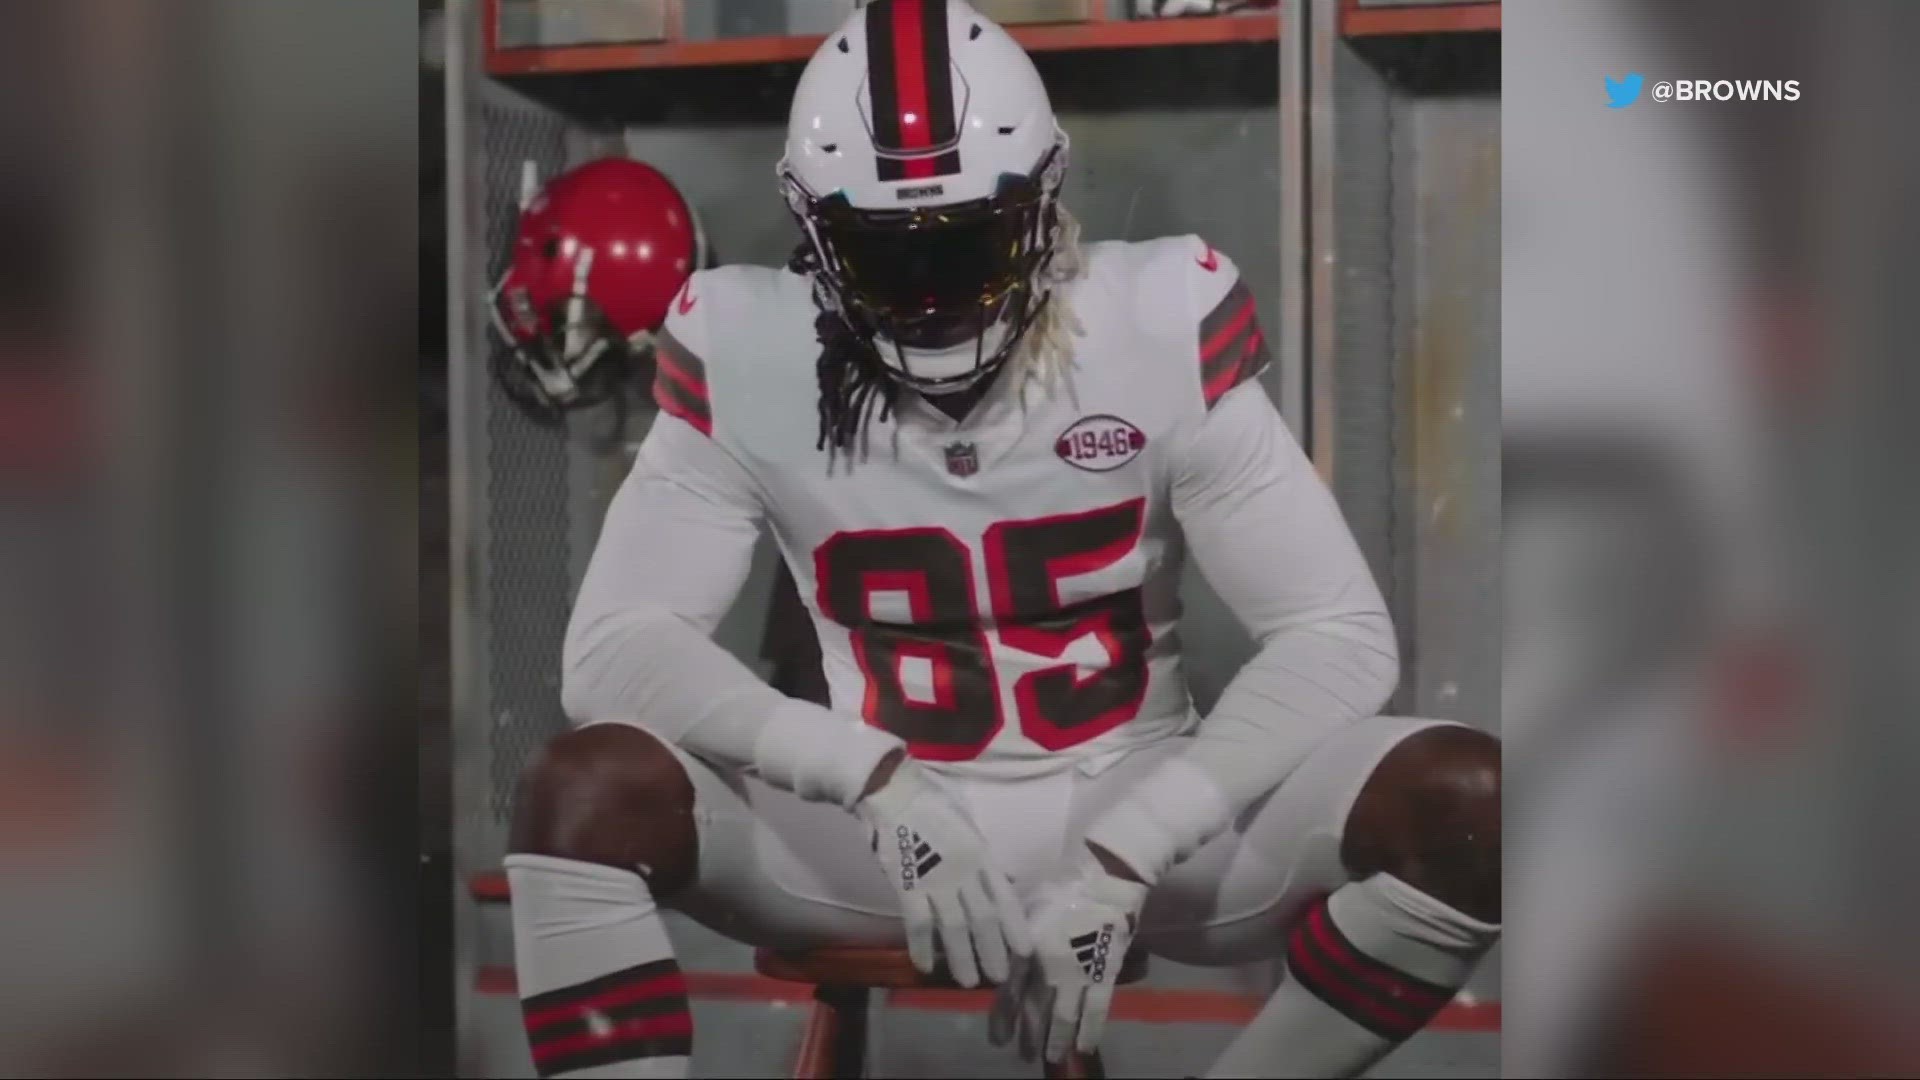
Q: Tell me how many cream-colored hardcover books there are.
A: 0